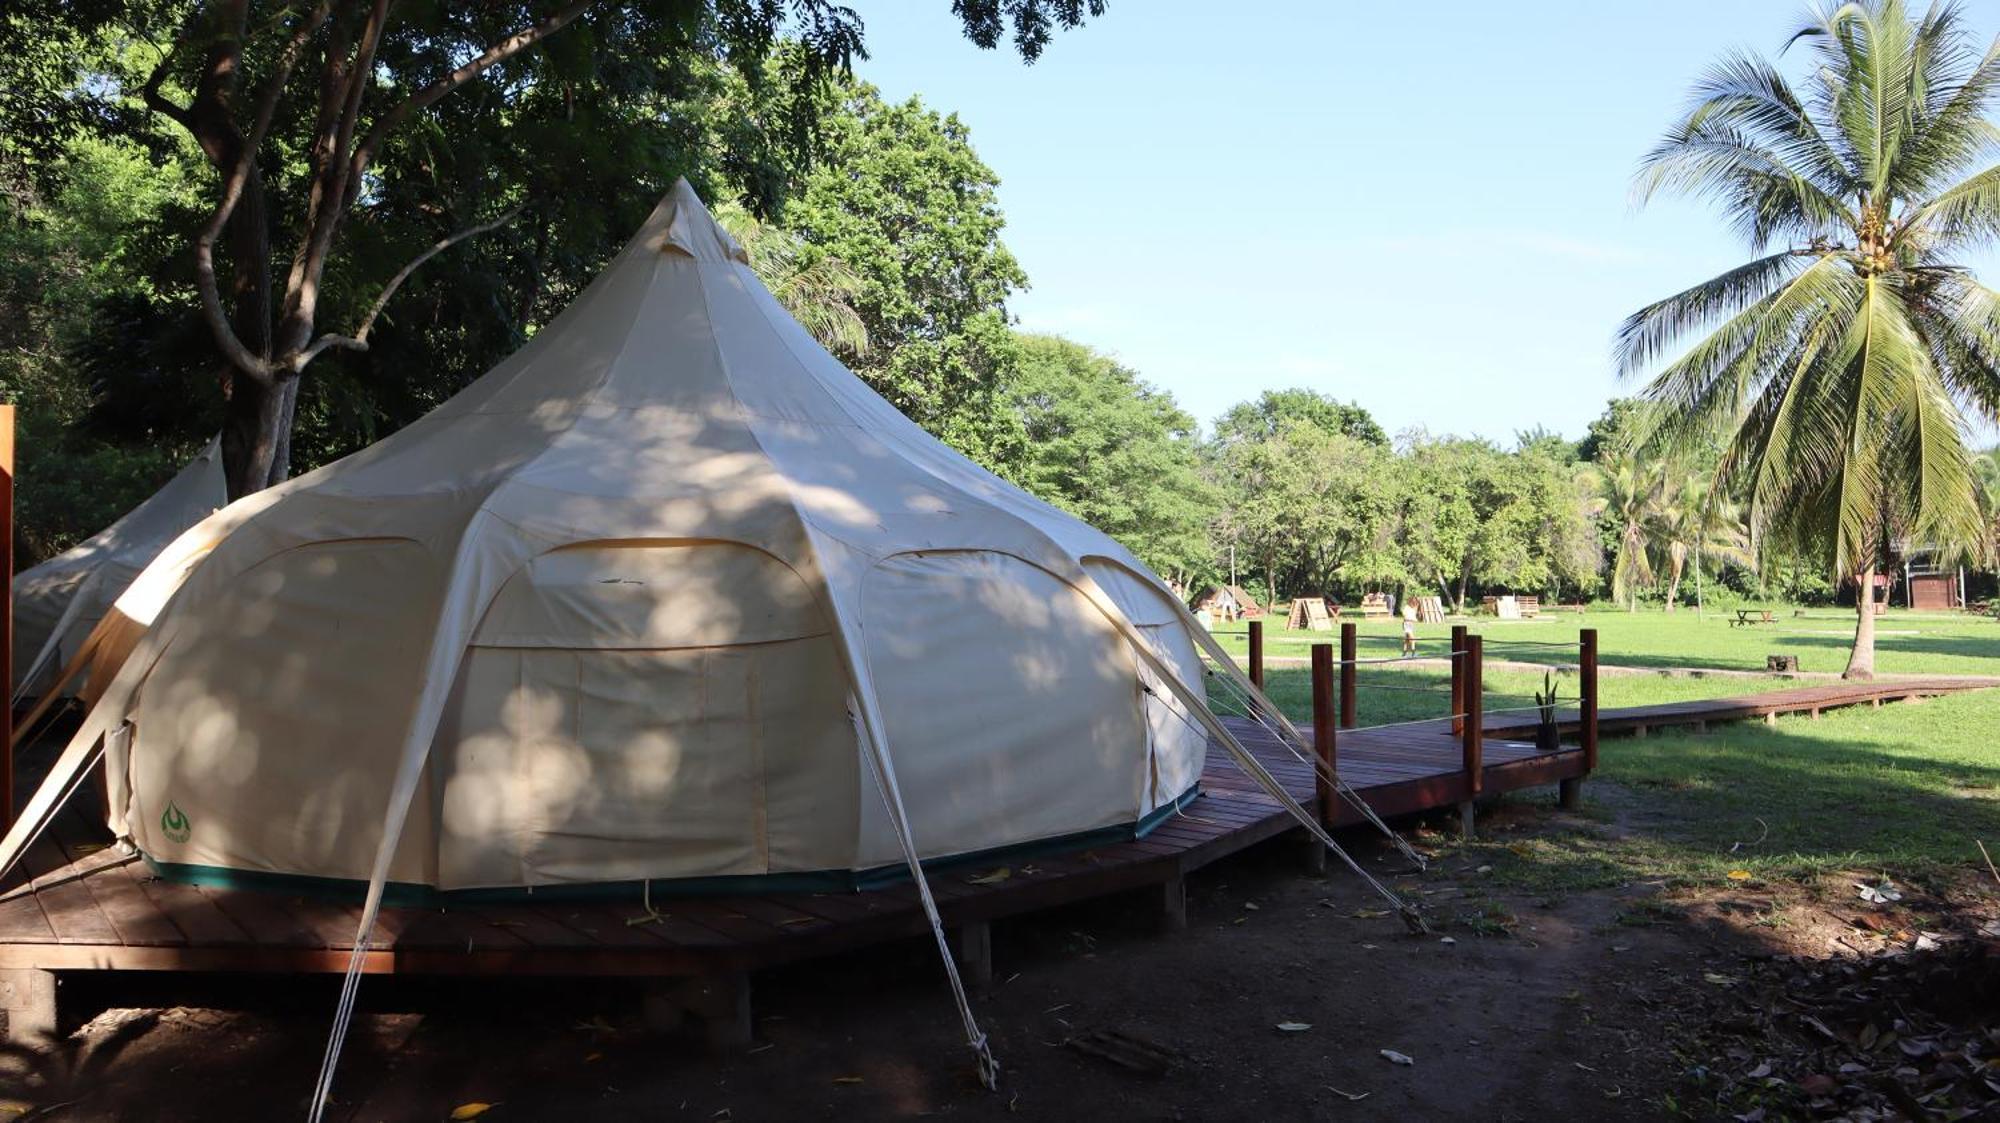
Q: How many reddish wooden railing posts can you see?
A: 6